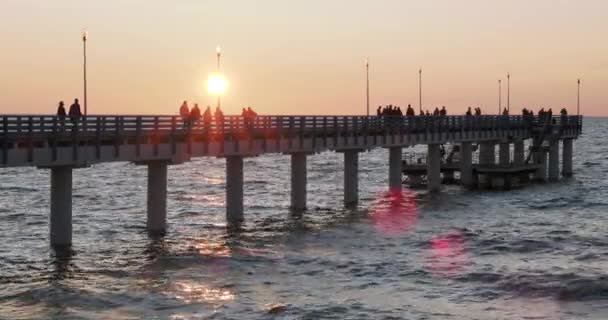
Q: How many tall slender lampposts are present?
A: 7